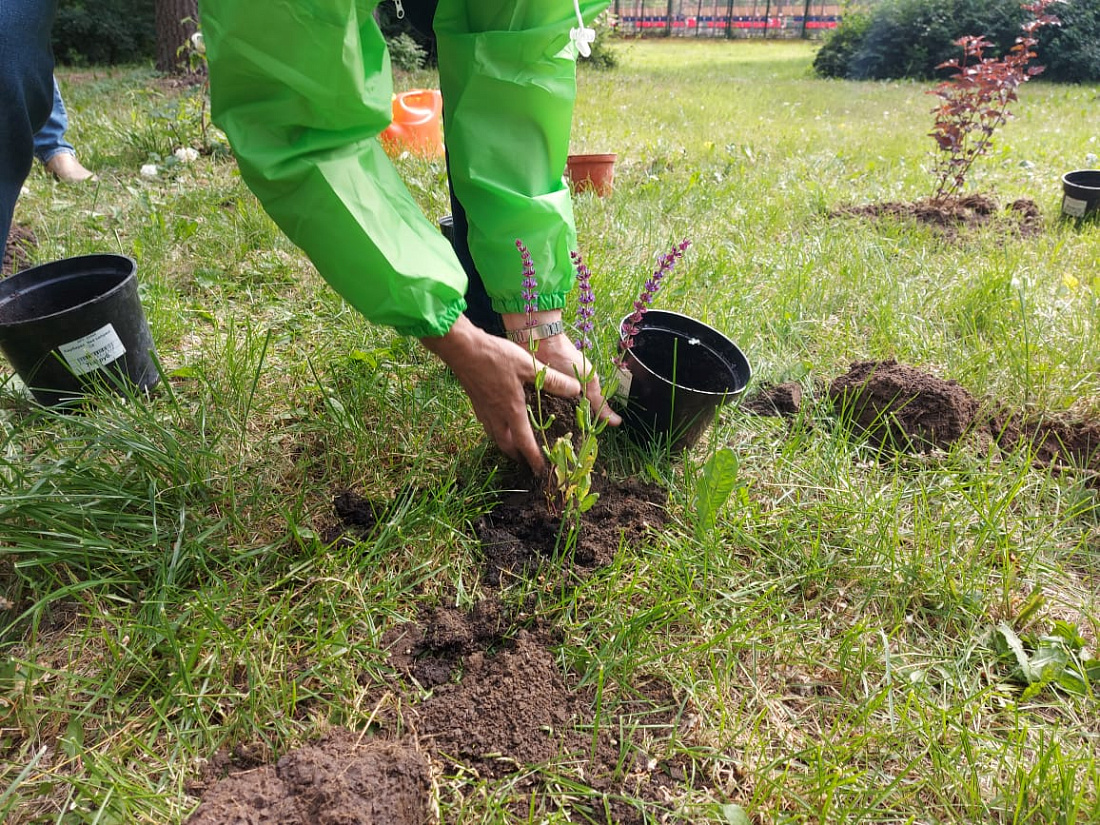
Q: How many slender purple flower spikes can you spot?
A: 3